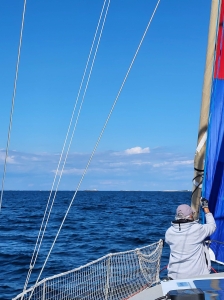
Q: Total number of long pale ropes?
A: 4